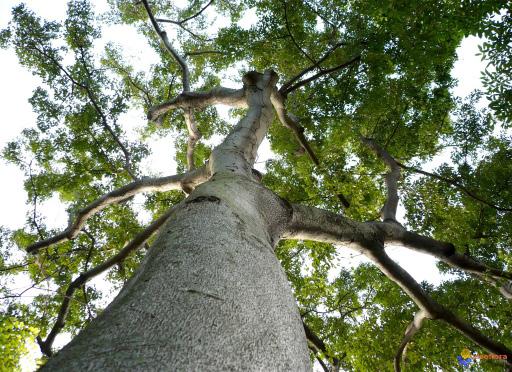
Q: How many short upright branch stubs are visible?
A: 2